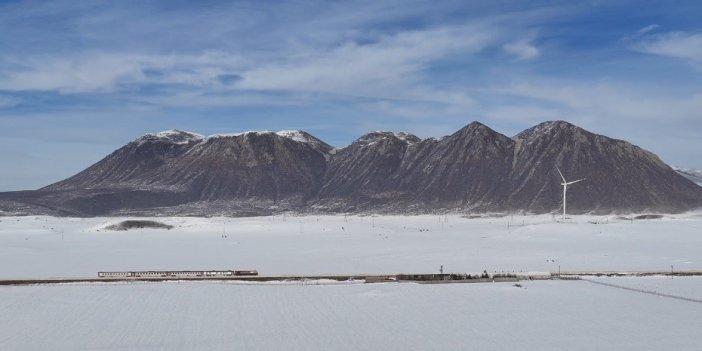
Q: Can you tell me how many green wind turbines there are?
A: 0